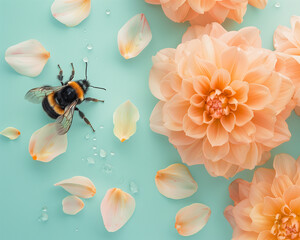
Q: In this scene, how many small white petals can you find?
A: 11